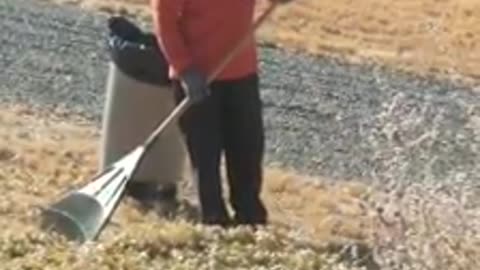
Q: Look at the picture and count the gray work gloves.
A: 1